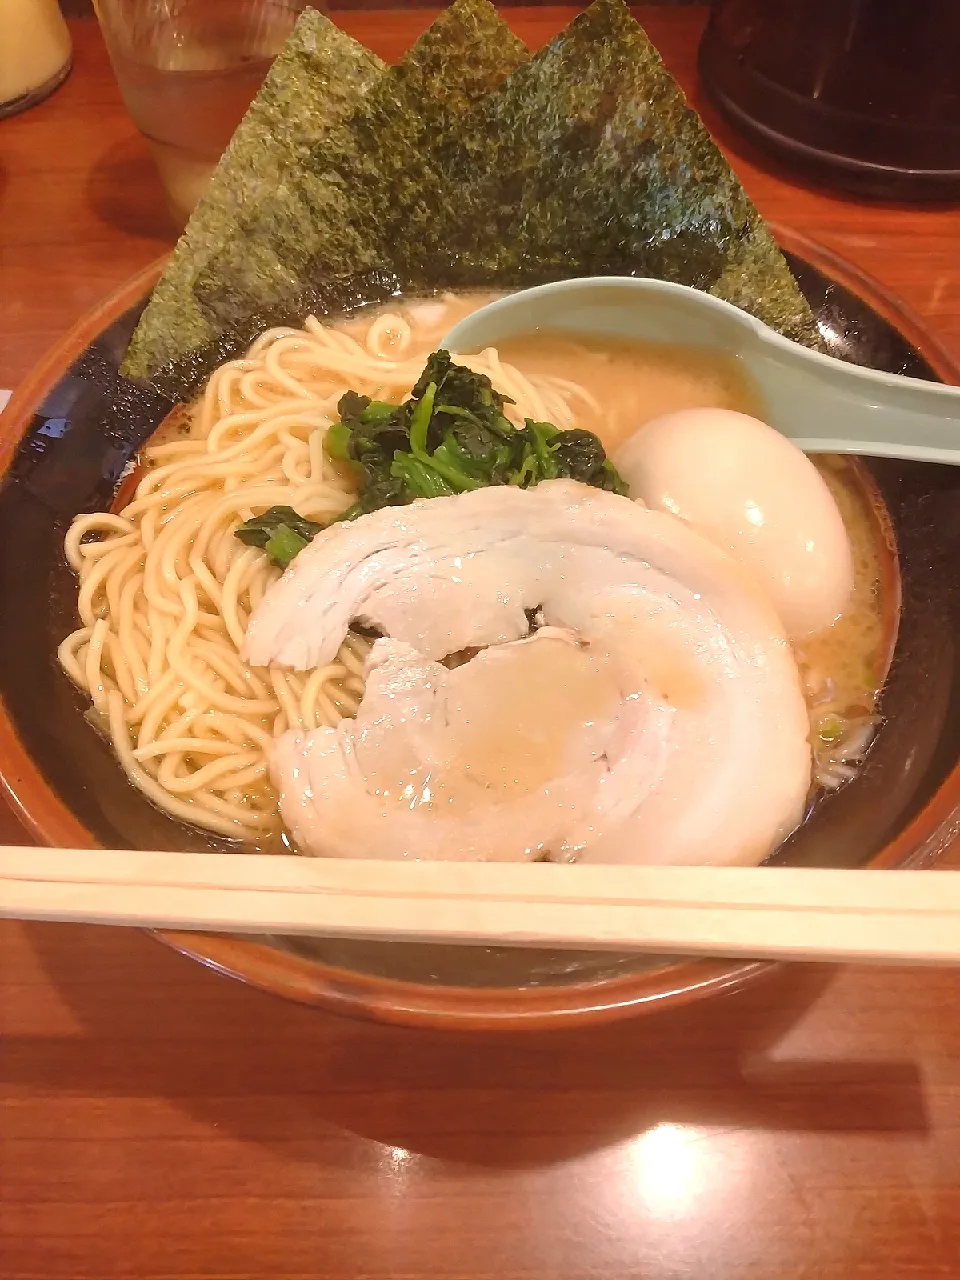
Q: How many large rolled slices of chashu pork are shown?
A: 1